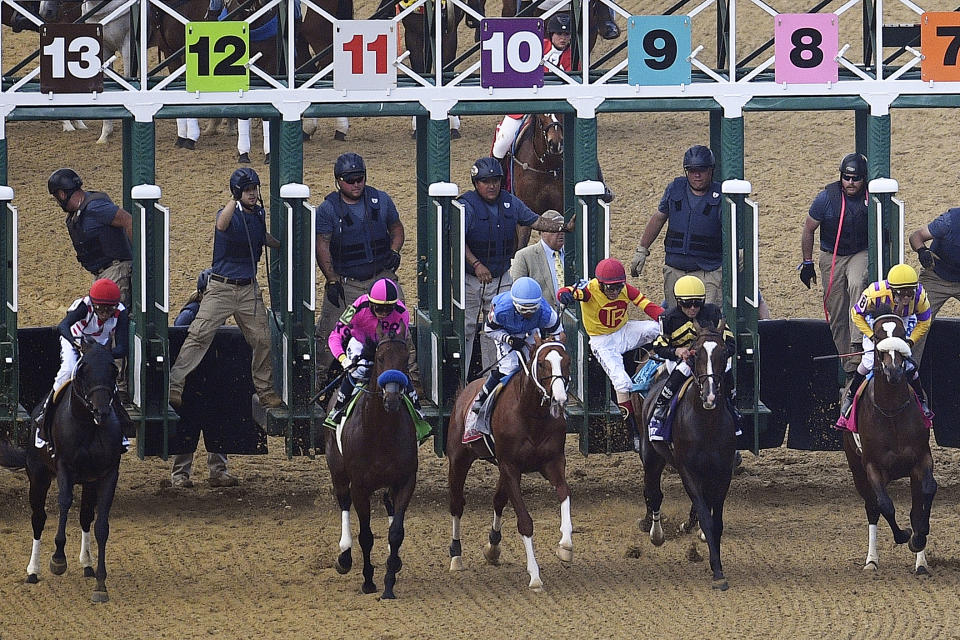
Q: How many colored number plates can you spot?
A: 7